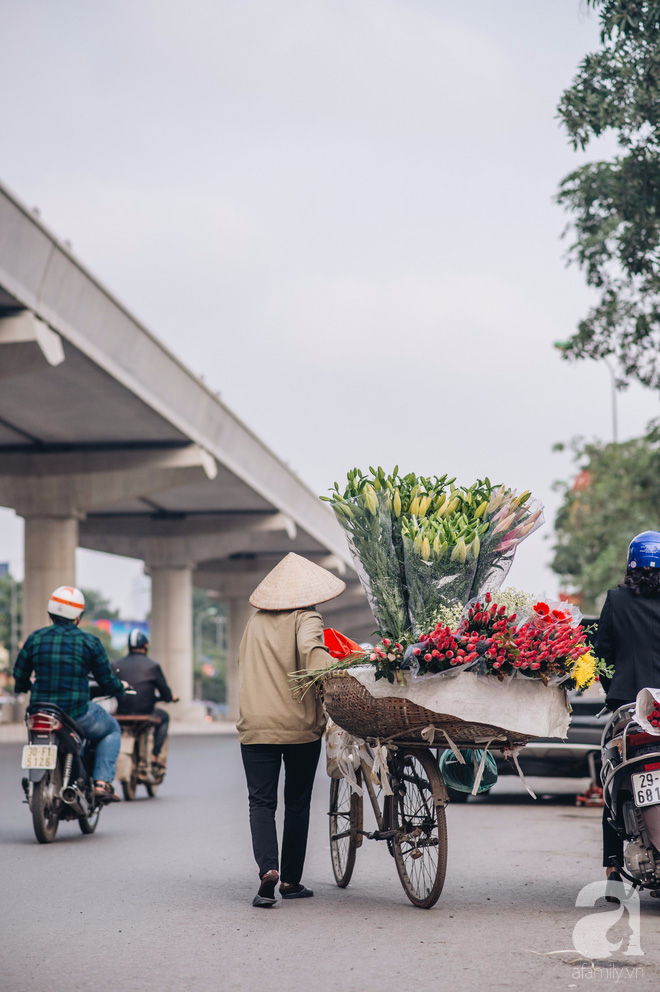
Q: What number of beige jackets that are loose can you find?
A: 1